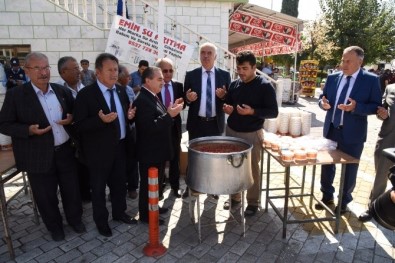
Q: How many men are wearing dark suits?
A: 6